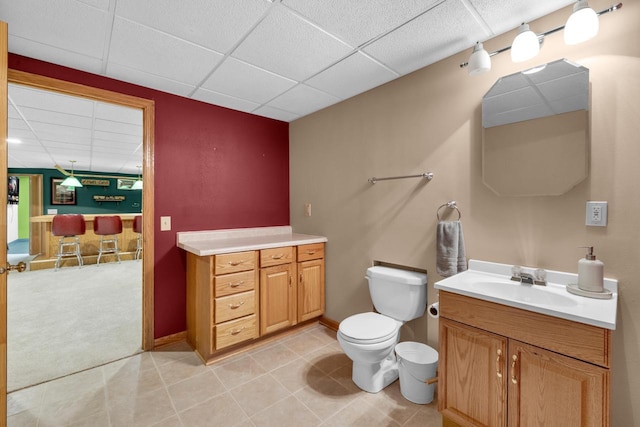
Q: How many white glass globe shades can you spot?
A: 3